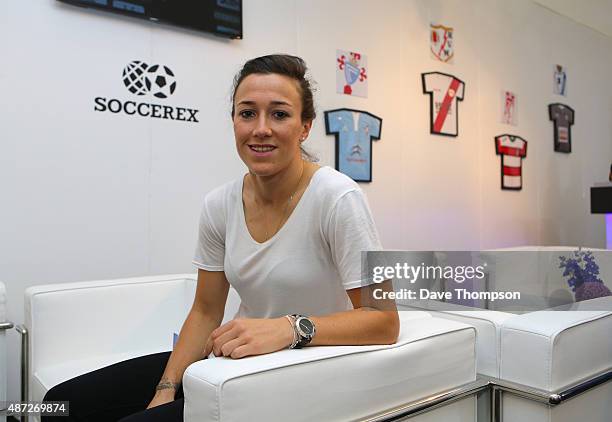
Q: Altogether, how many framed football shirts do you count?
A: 4